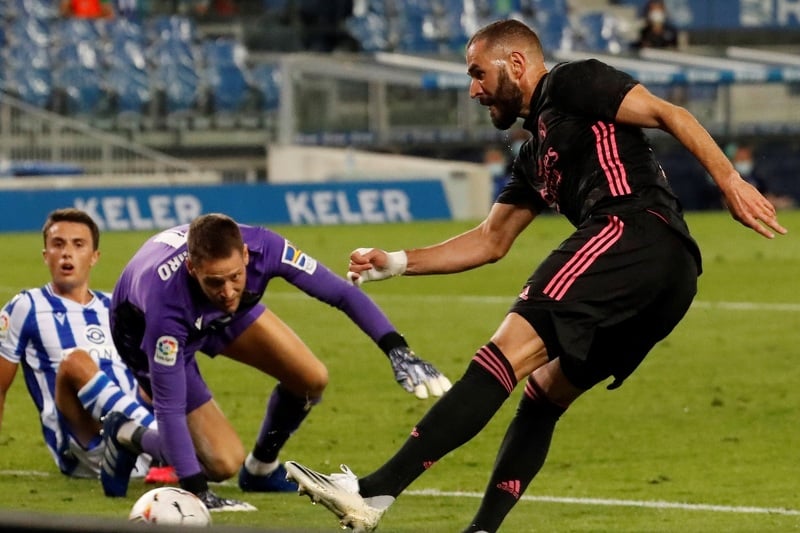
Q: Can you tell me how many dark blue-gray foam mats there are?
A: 0